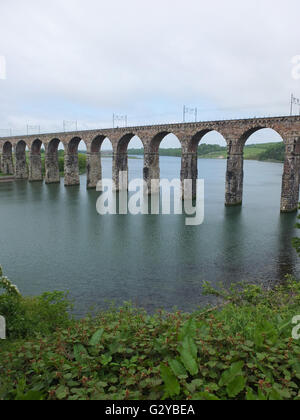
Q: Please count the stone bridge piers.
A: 11